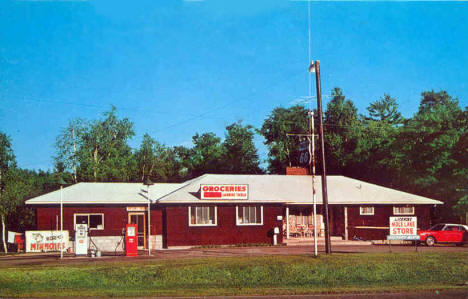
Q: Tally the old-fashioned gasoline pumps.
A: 2